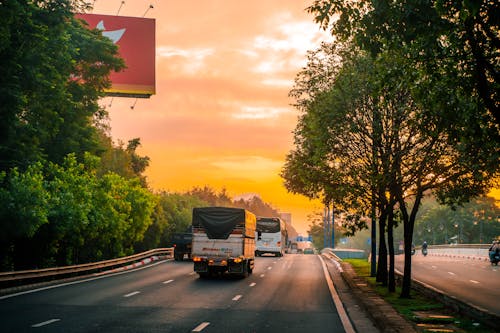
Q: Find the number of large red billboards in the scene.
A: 1